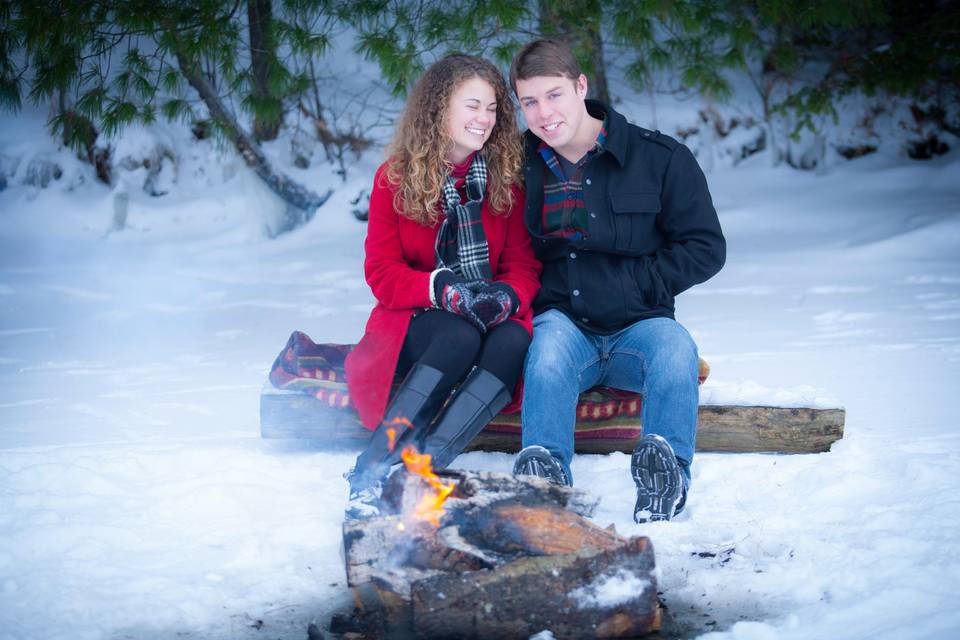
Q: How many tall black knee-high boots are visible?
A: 2